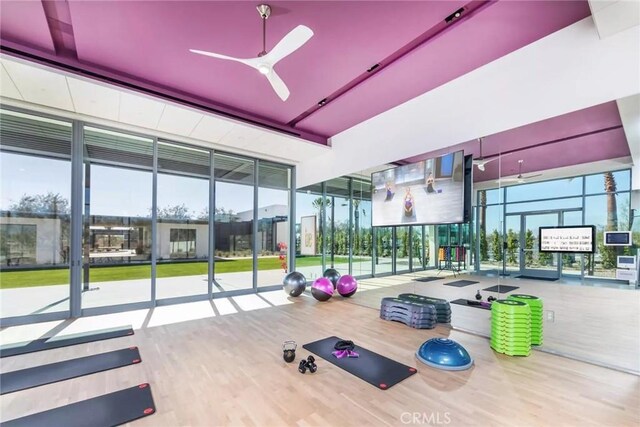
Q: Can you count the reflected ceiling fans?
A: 2